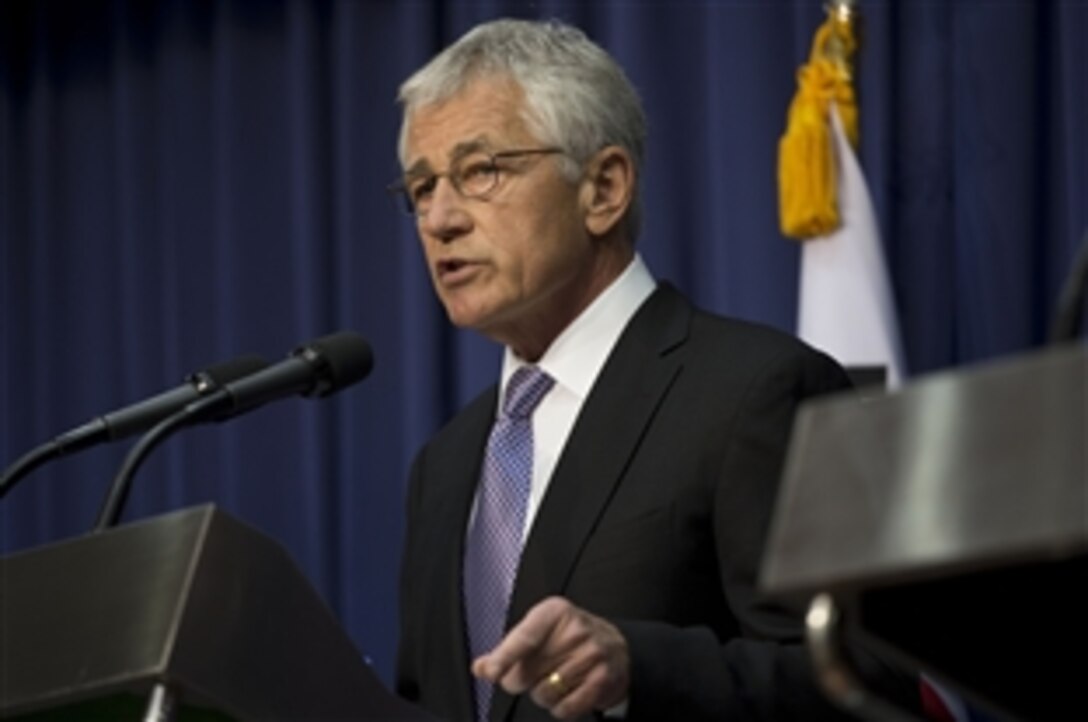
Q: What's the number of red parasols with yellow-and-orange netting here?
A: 0